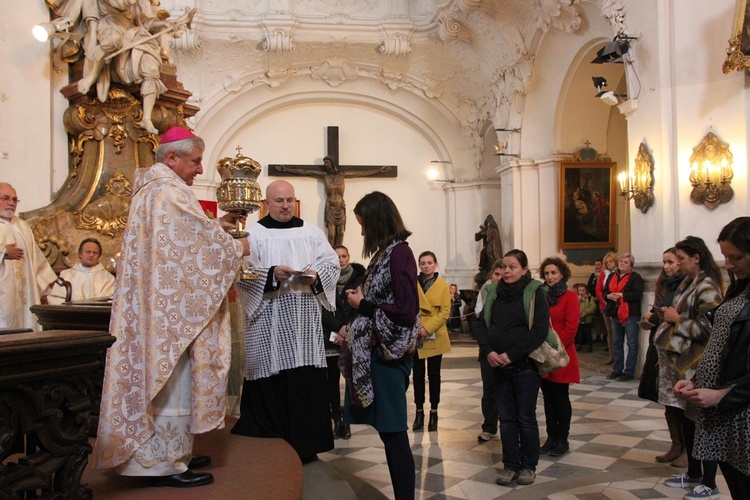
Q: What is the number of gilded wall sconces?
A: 2